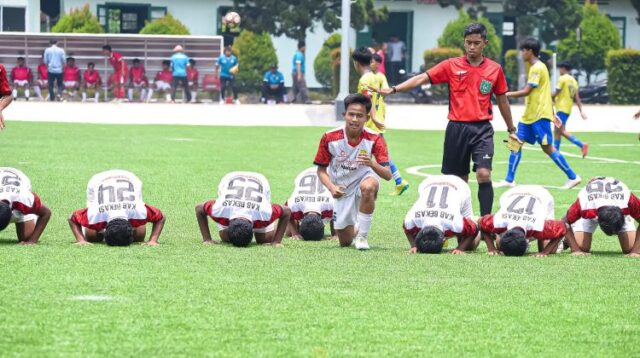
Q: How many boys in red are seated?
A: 7